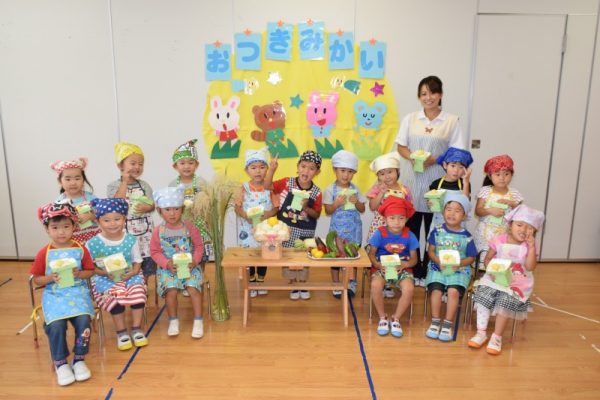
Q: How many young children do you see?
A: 15